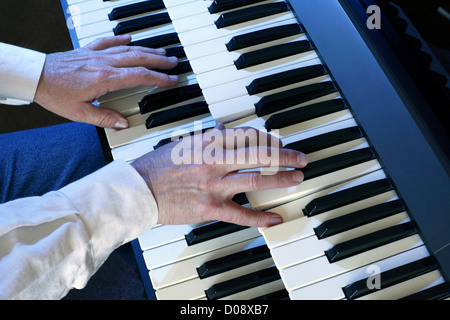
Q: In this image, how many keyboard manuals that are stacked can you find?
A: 2